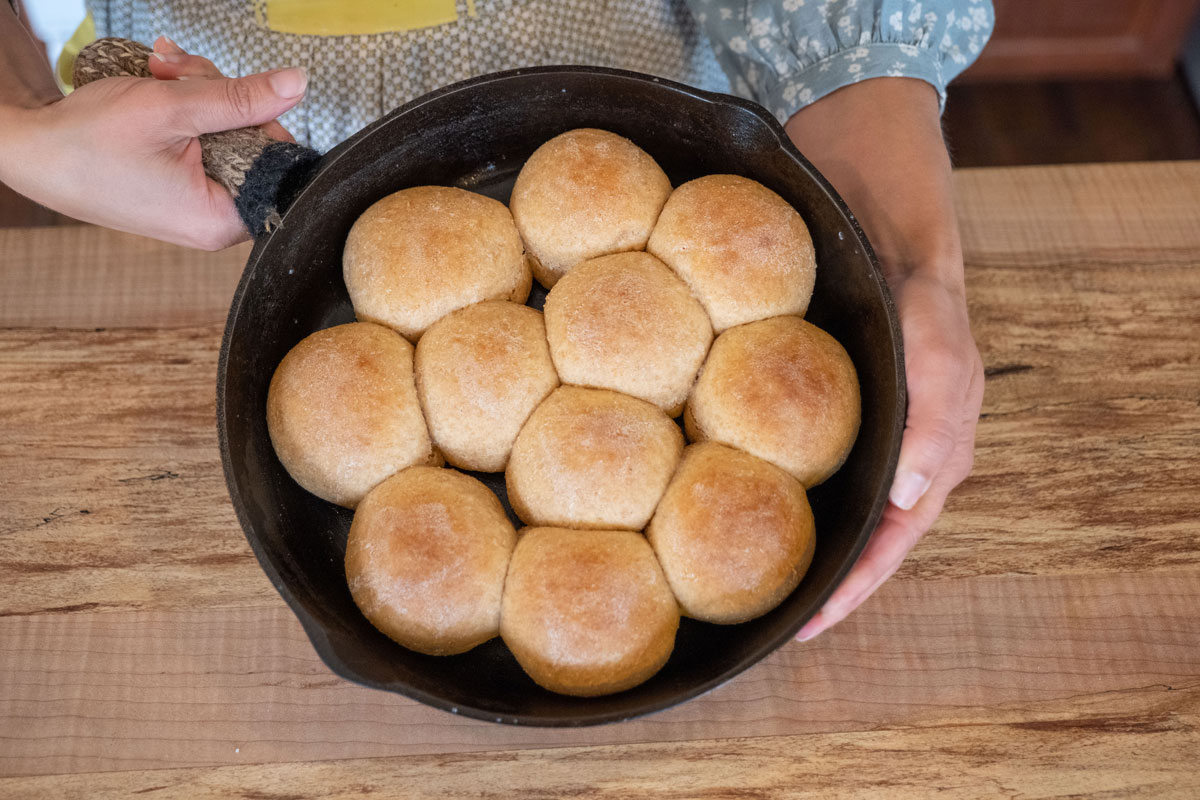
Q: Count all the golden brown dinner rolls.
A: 11